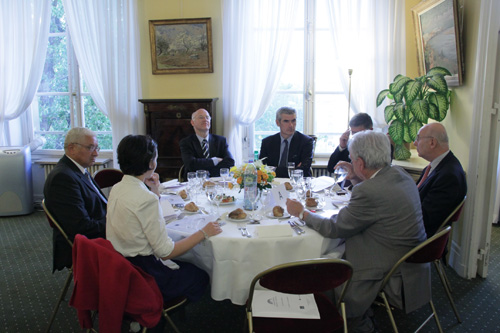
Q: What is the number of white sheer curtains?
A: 4